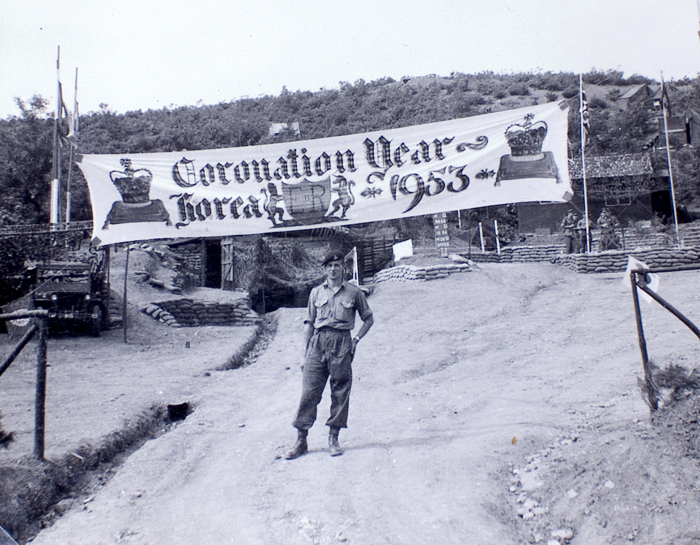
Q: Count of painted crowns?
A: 2